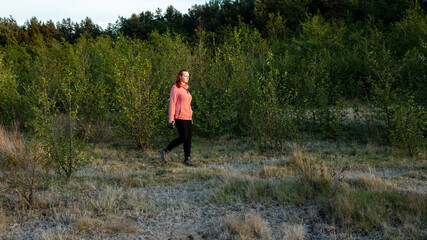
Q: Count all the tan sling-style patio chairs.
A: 0